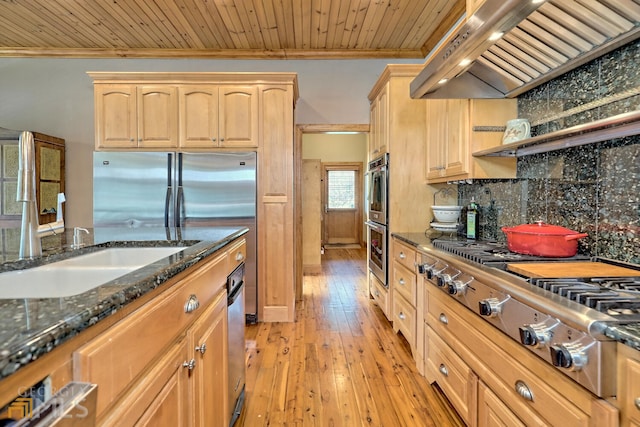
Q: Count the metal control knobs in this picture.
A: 7